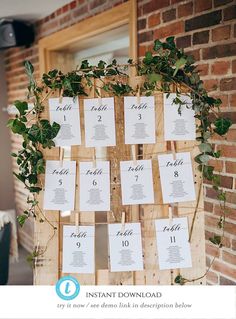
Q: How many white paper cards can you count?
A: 11